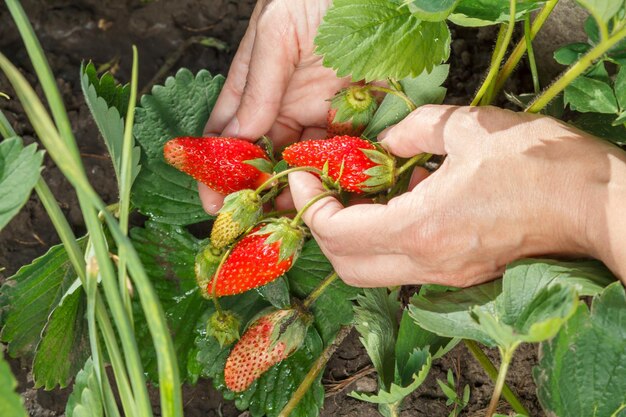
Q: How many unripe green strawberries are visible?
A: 3